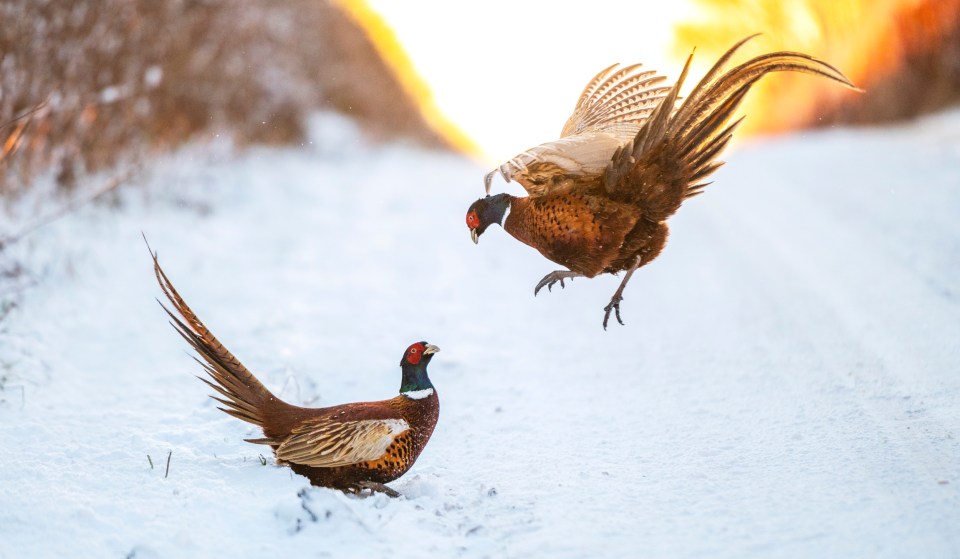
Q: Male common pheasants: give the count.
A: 2